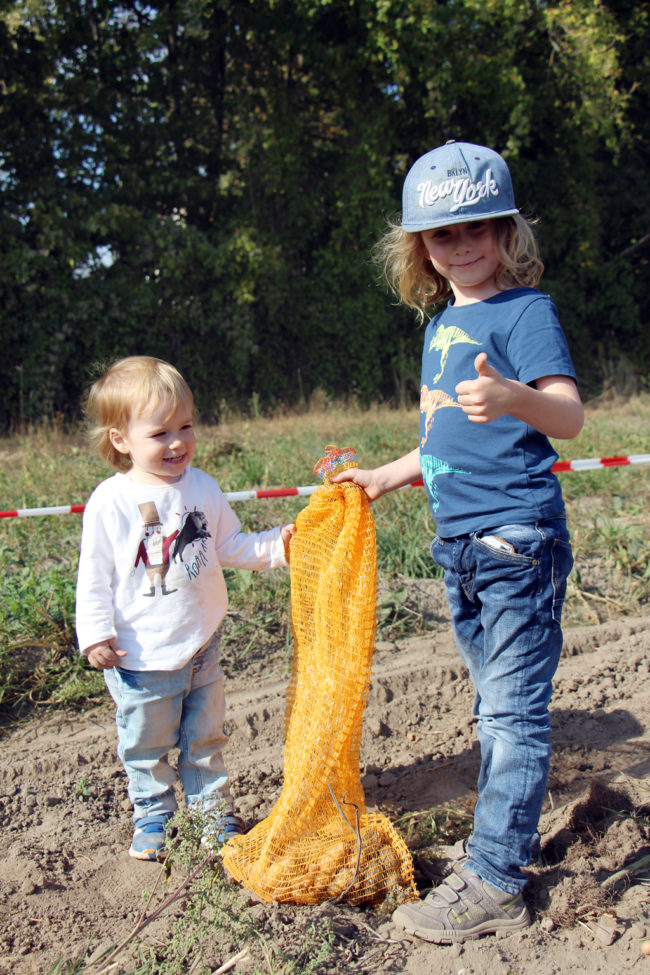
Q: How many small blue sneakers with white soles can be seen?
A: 2